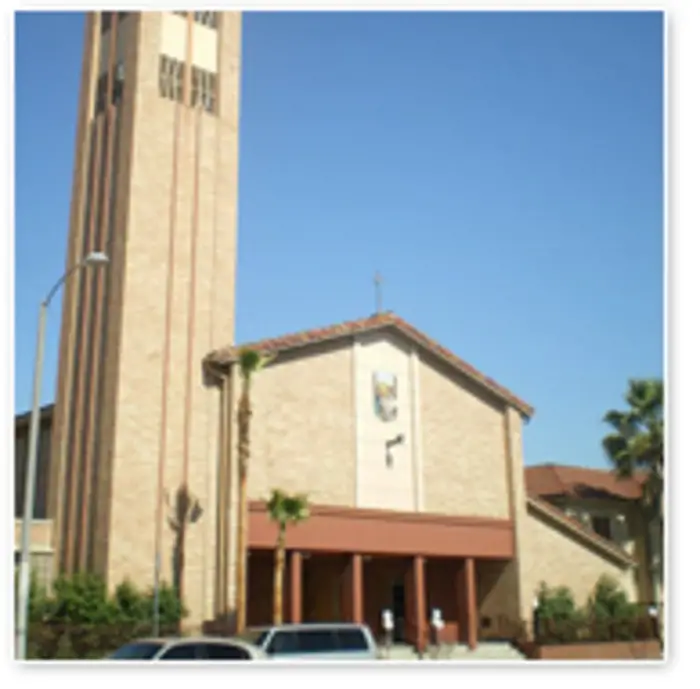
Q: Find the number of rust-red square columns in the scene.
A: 4